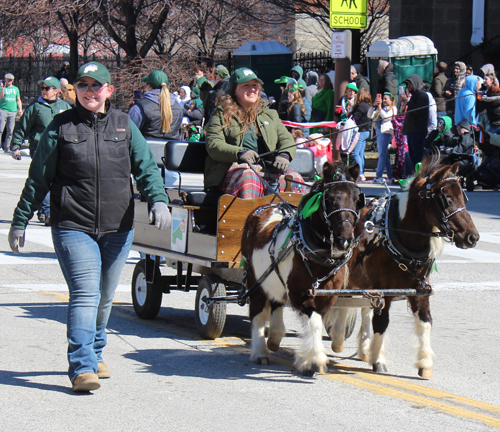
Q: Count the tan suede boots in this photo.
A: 2